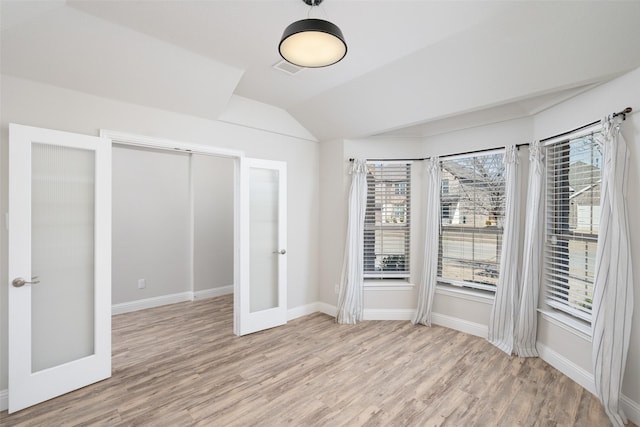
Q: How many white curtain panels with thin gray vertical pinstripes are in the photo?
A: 5